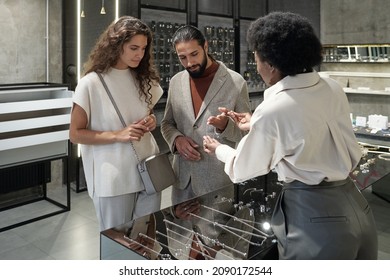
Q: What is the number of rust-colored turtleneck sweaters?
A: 1